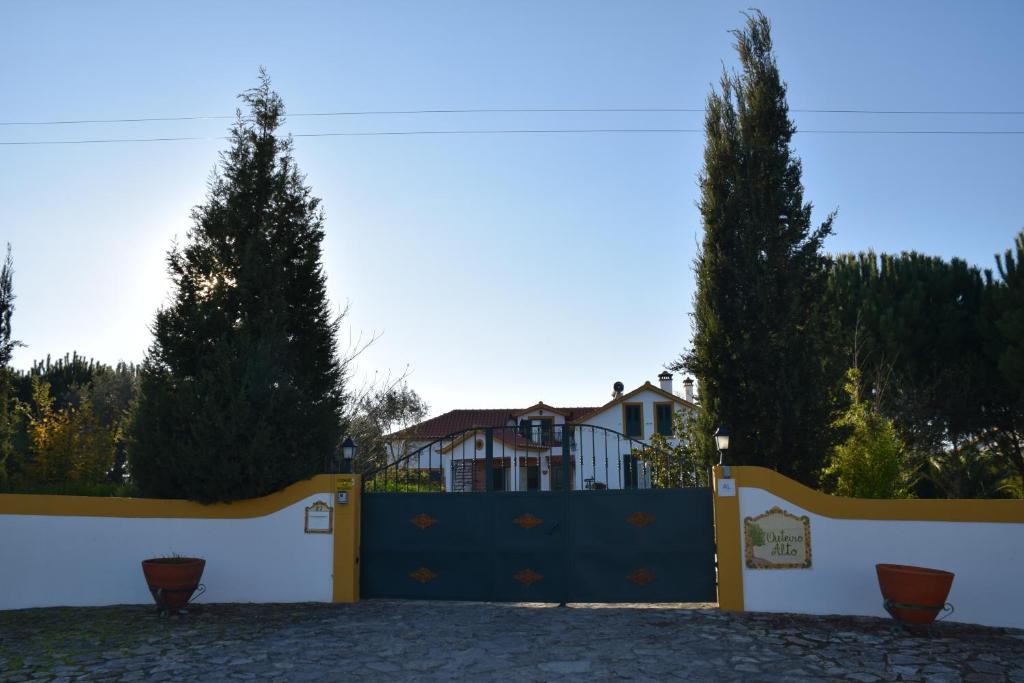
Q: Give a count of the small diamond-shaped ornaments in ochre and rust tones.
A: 6